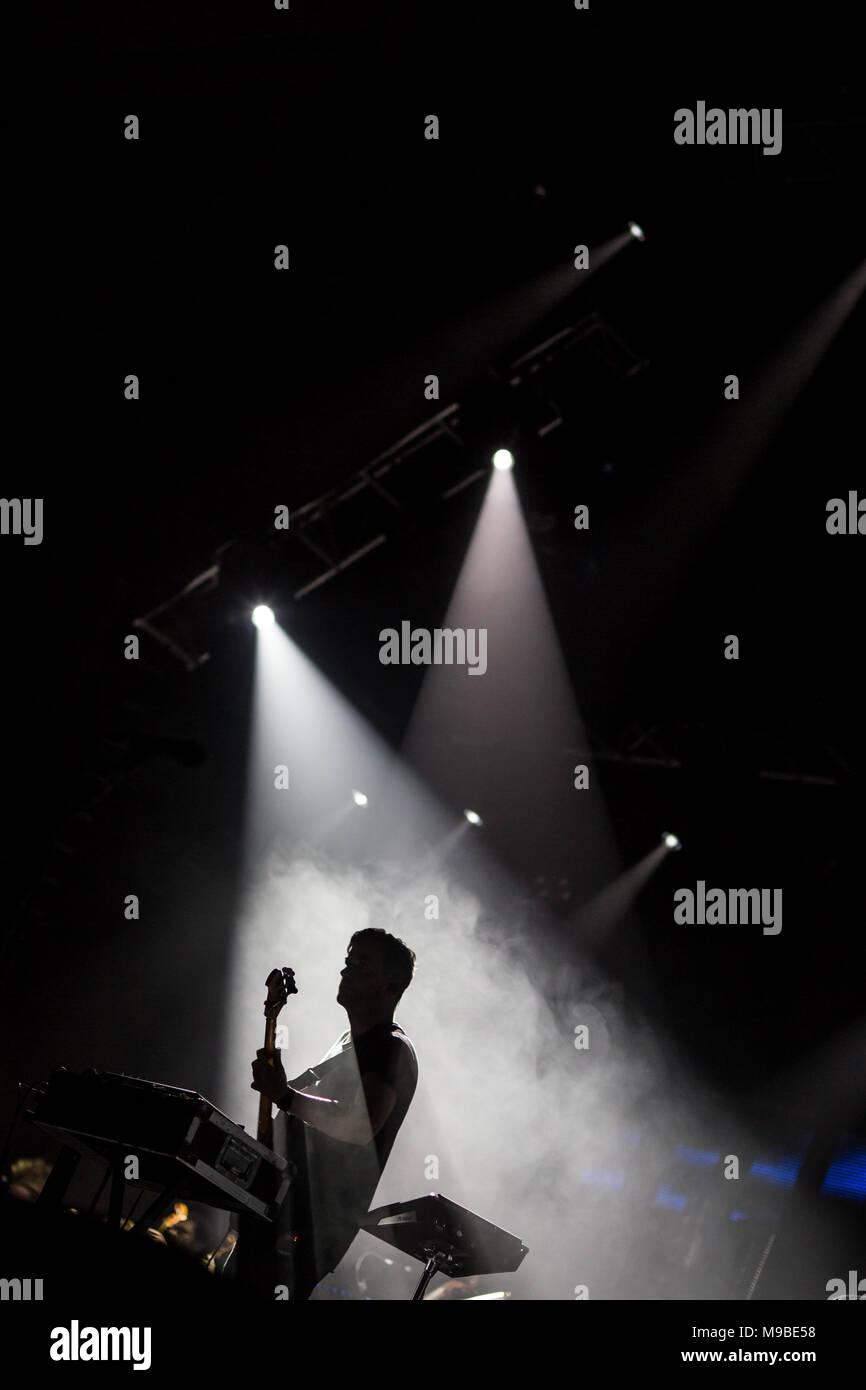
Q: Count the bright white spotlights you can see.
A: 6